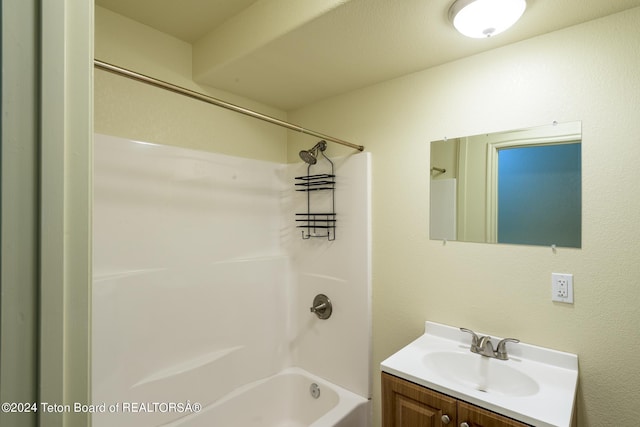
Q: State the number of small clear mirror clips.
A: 4